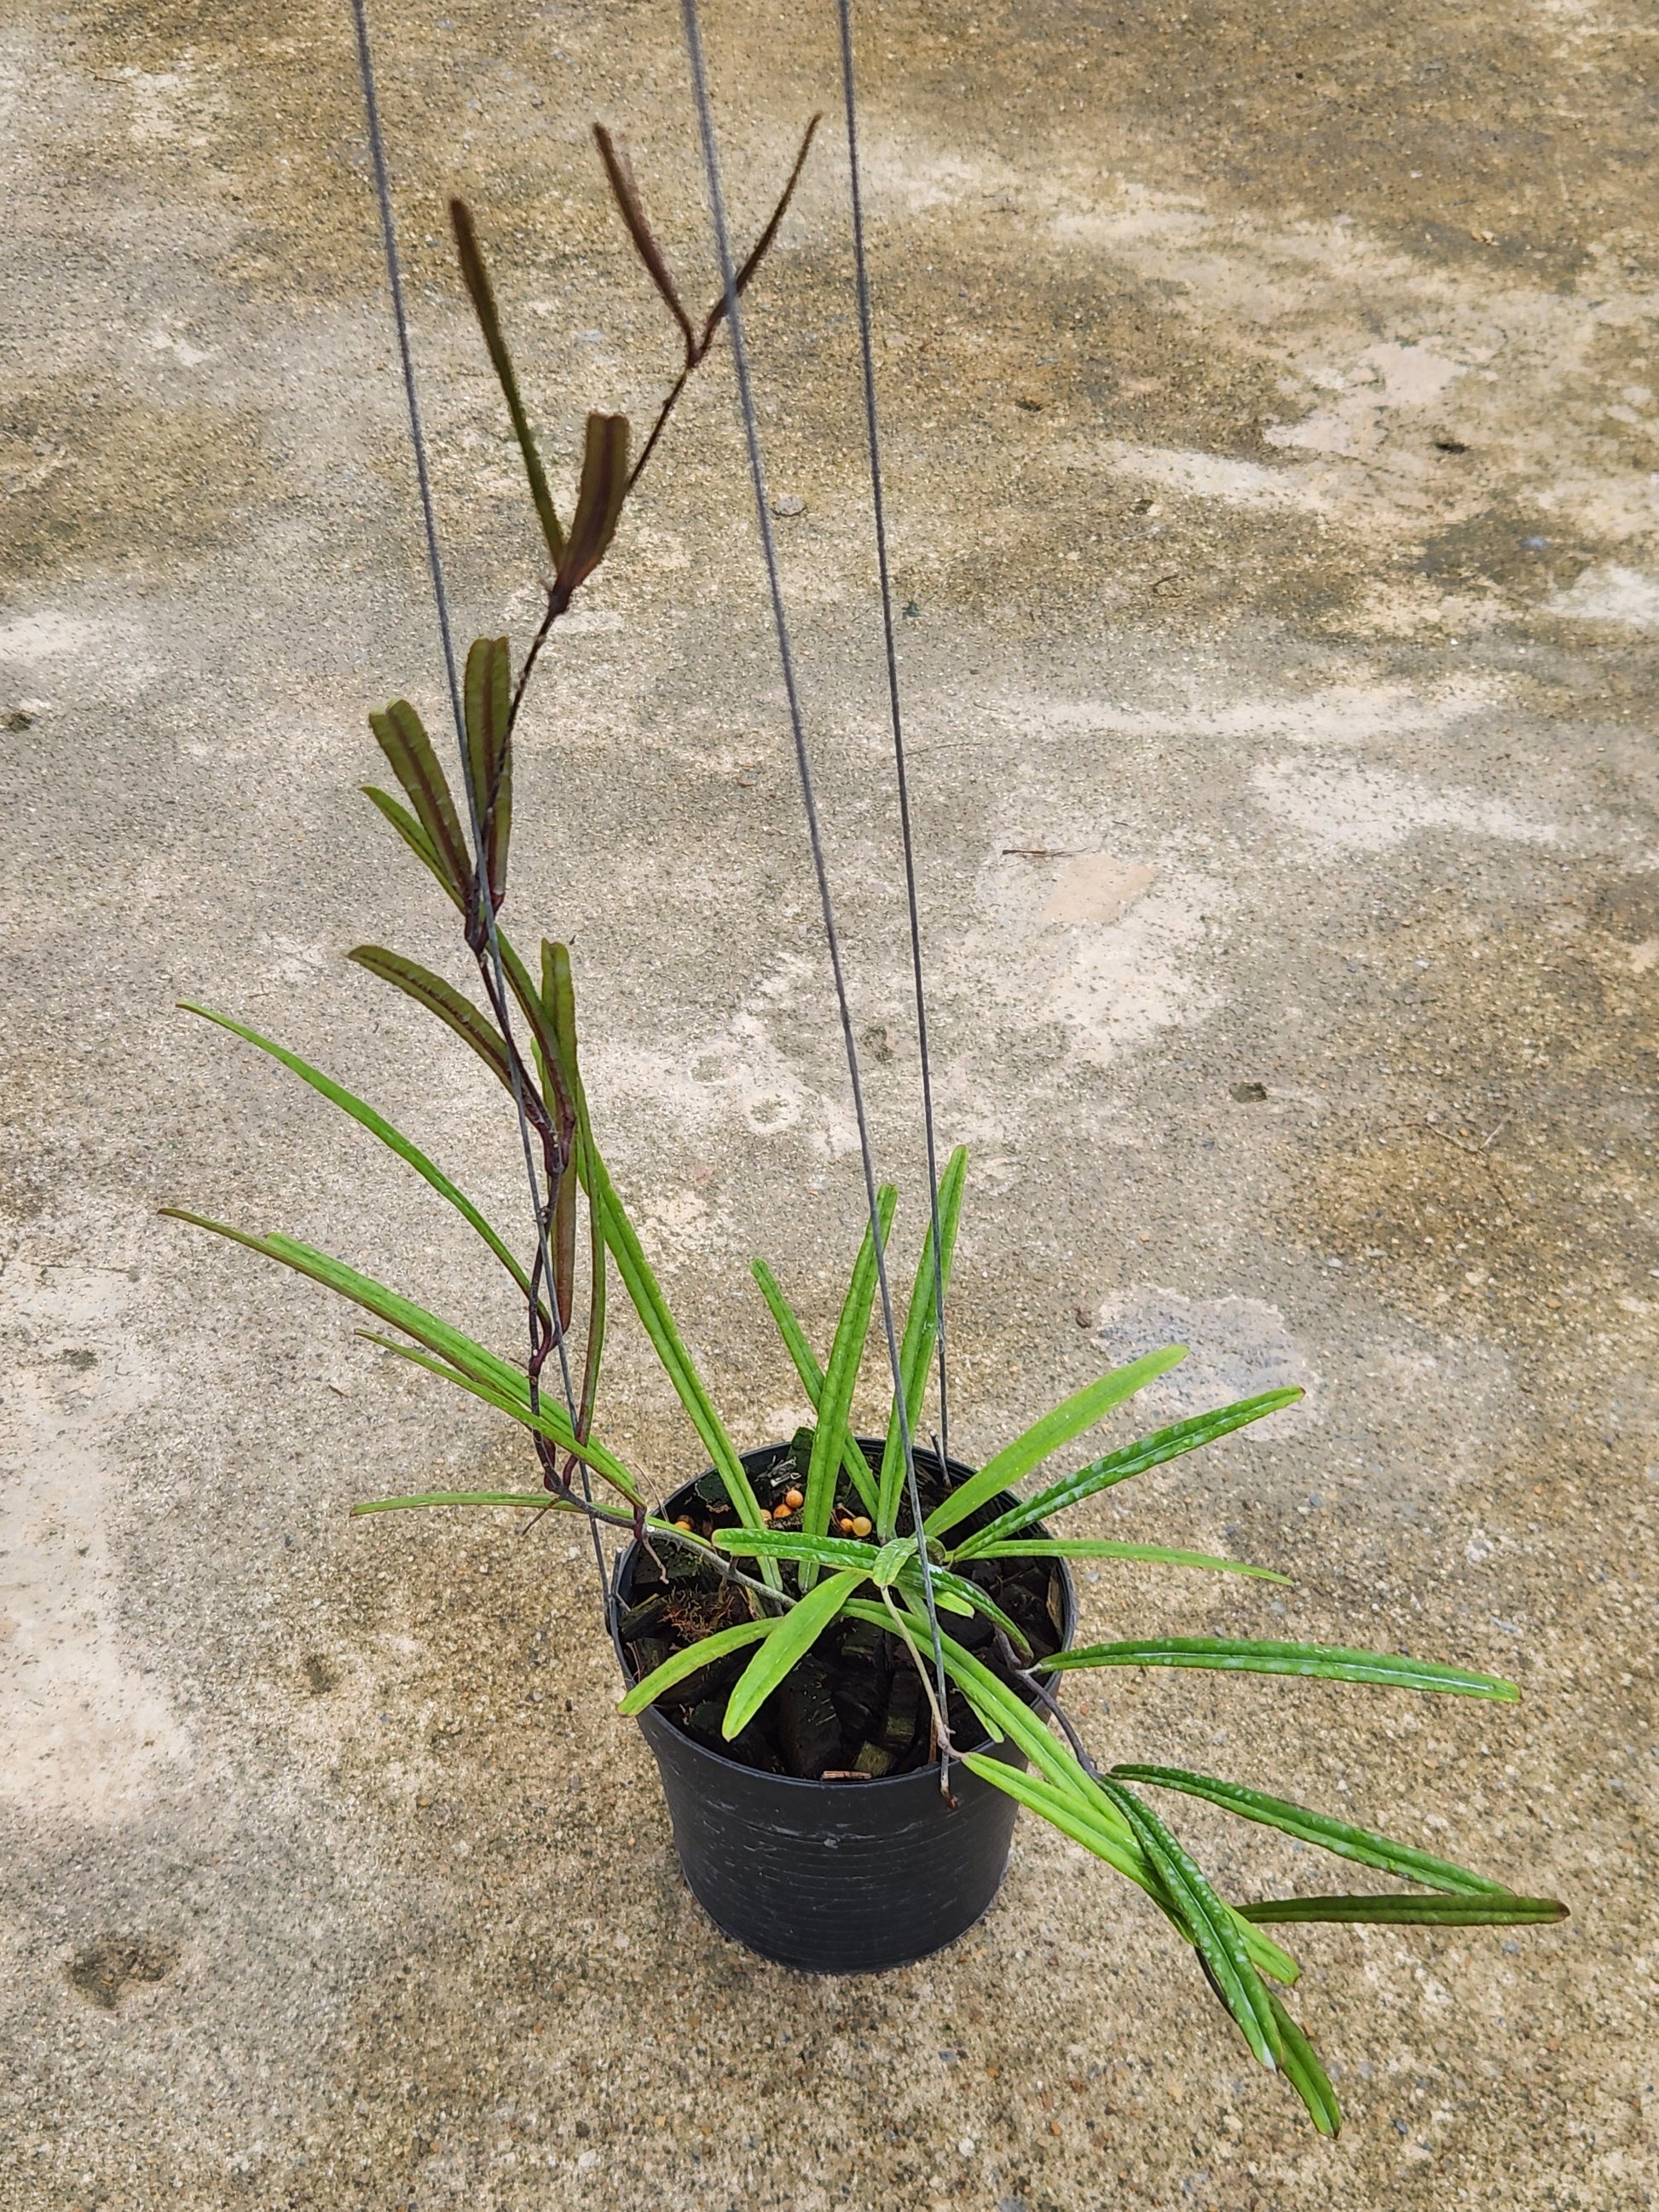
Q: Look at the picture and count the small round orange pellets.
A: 6